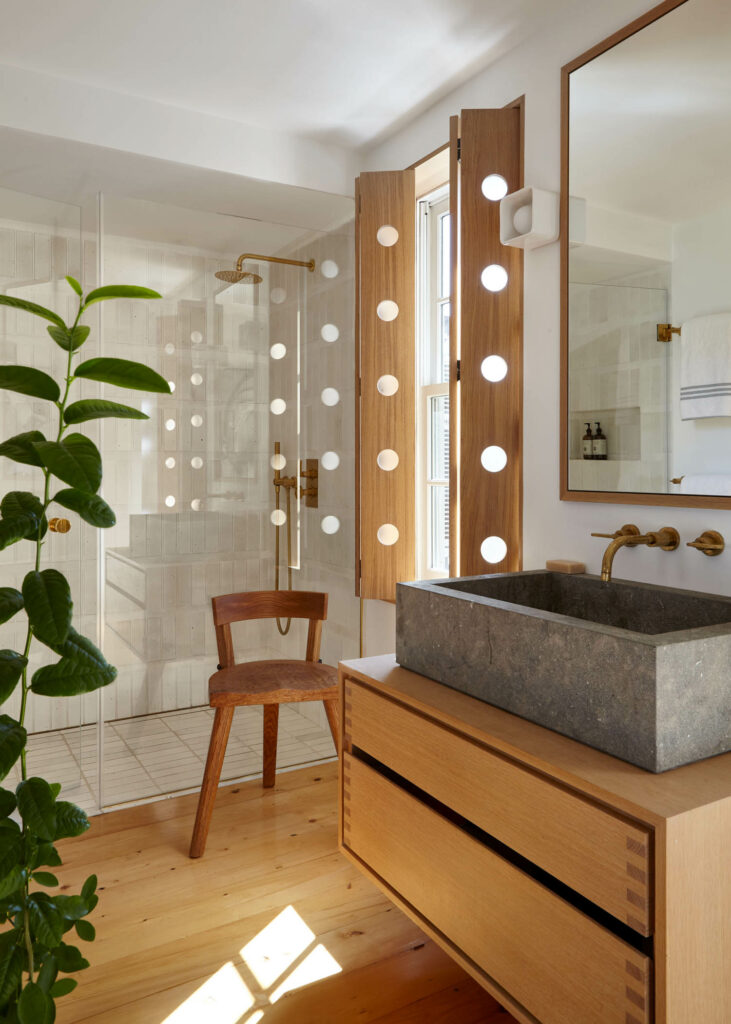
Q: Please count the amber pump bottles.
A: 2